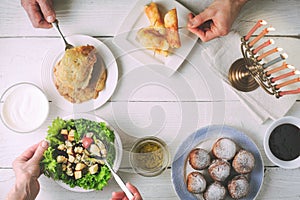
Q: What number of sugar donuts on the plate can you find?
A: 7